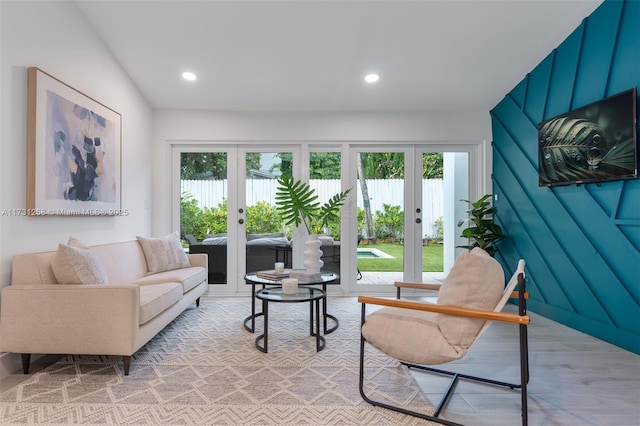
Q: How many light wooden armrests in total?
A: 2